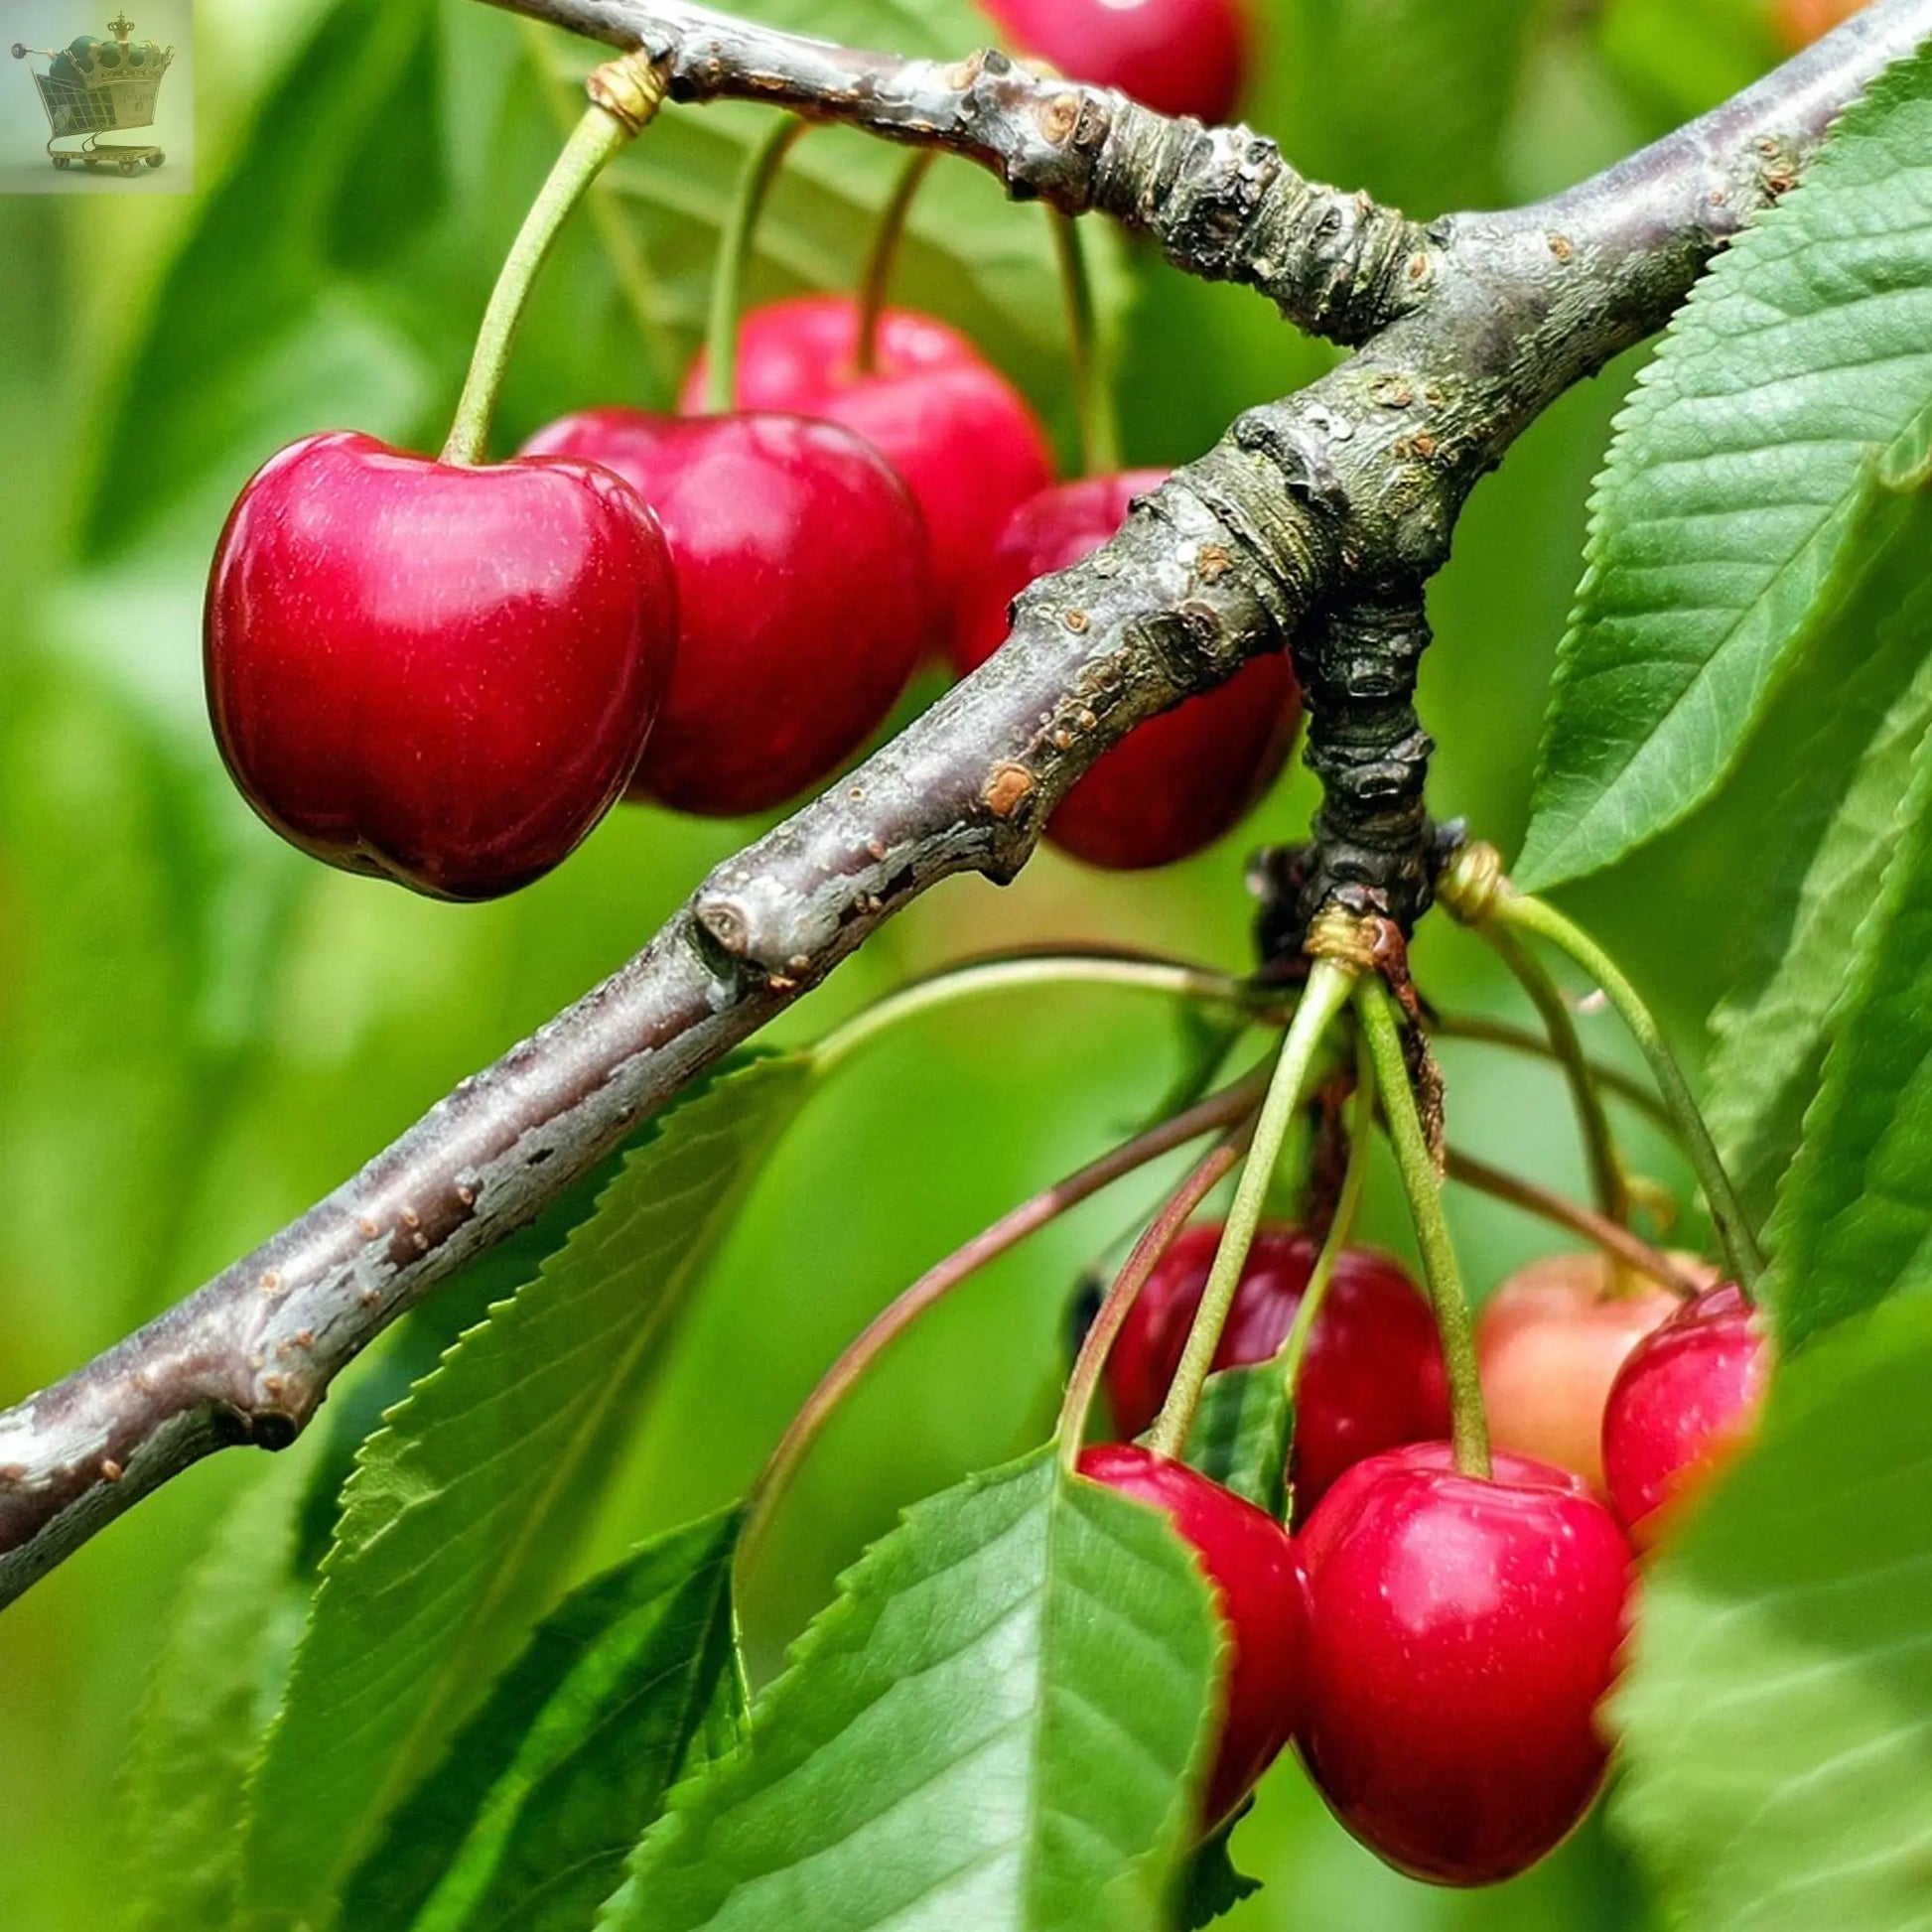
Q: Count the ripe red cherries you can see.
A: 9